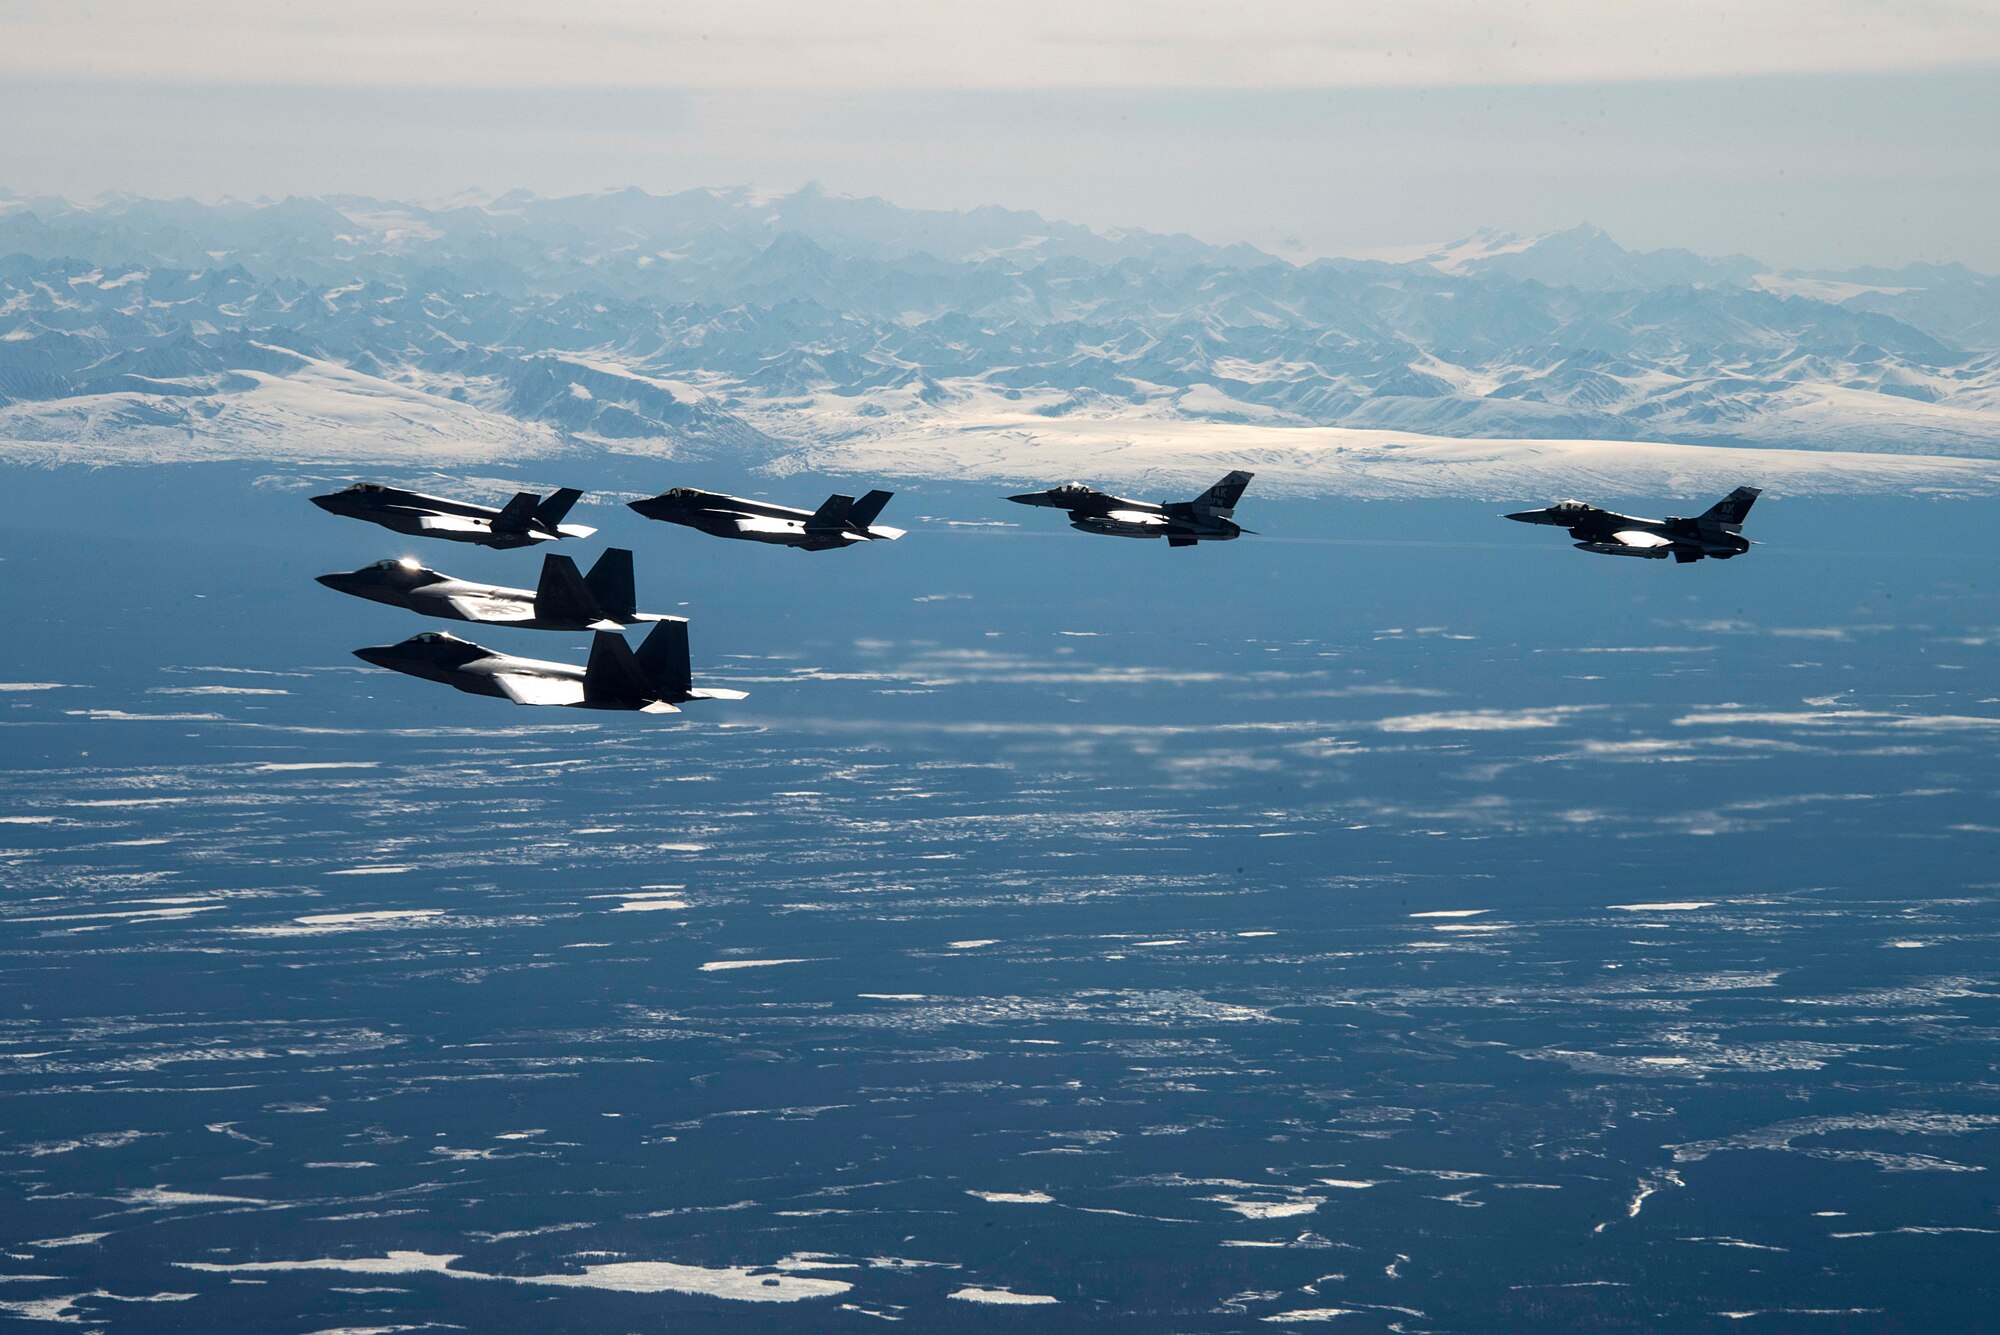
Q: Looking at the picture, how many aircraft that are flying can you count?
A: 6